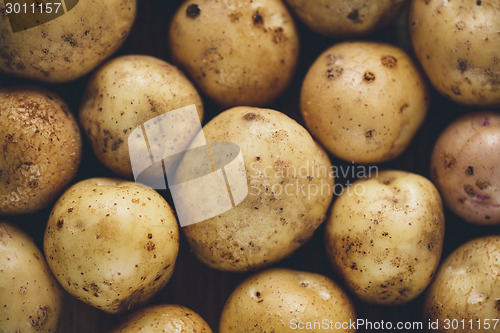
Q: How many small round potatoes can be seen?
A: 15